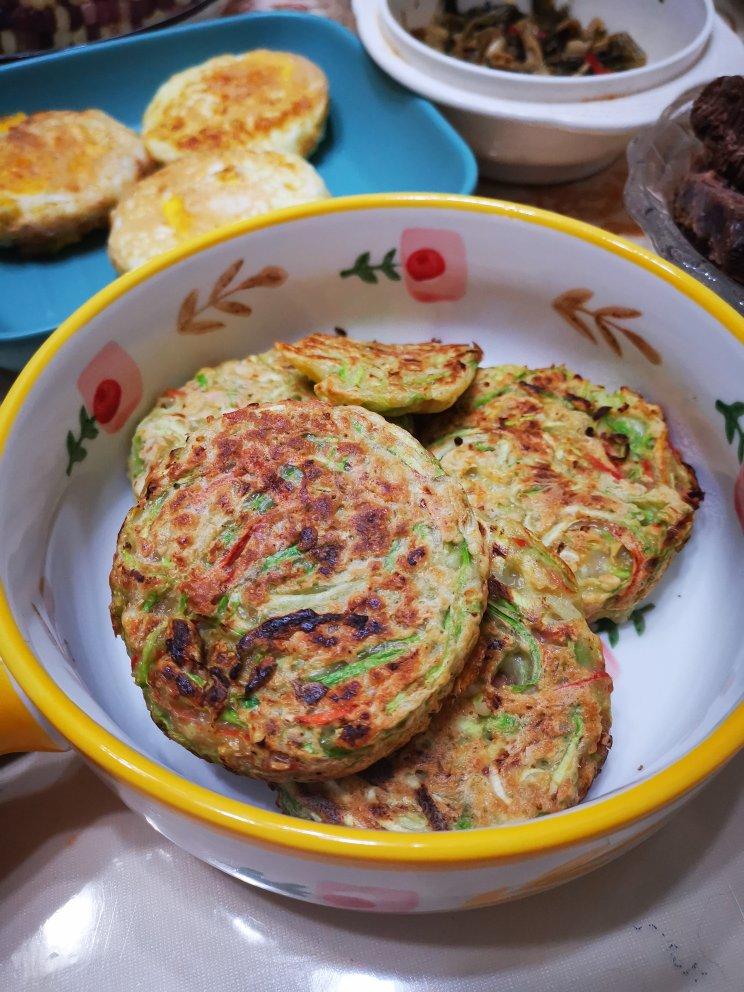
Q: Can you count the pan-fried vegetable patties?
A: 5